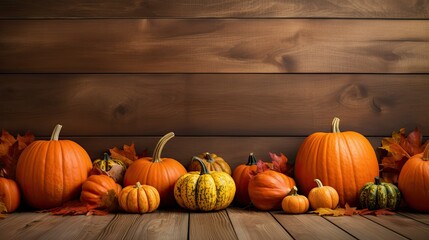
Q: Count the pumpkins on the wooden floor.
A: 15